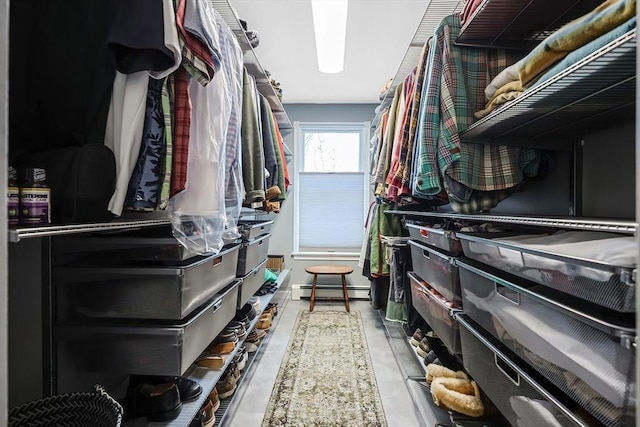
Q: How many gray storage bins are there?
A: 12